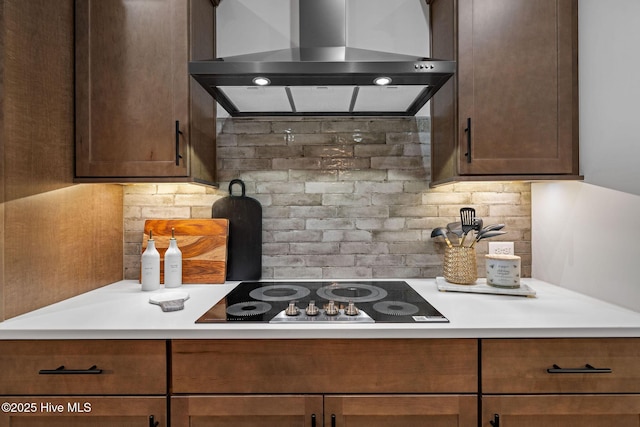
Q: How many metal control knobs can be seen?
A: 4